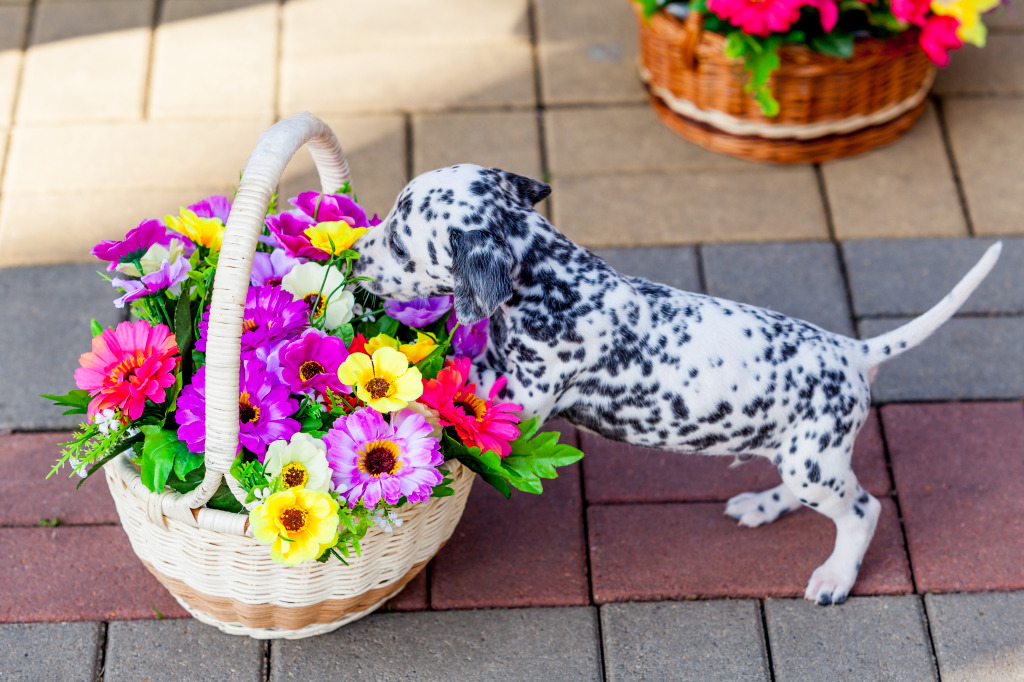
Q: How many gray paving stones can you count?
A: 11